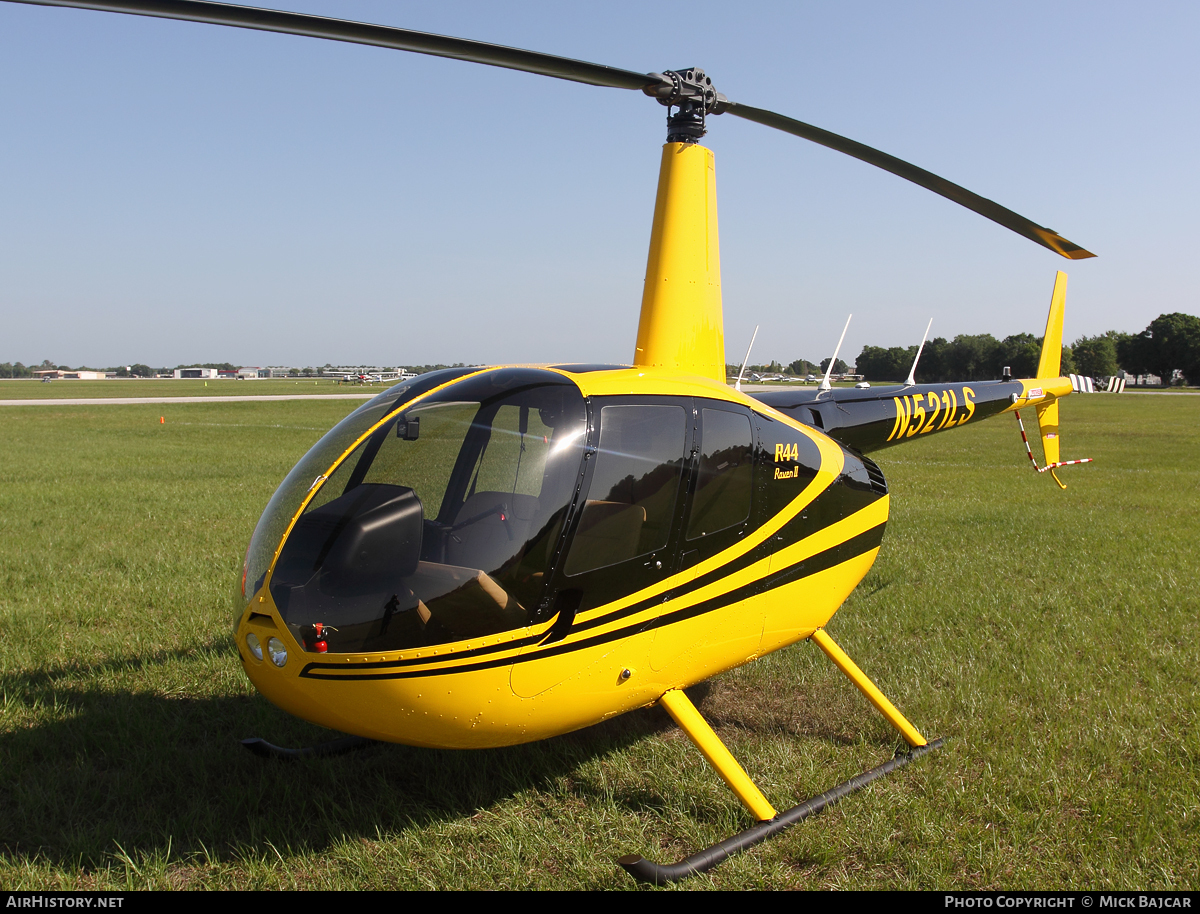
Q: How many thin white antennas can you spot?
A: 3